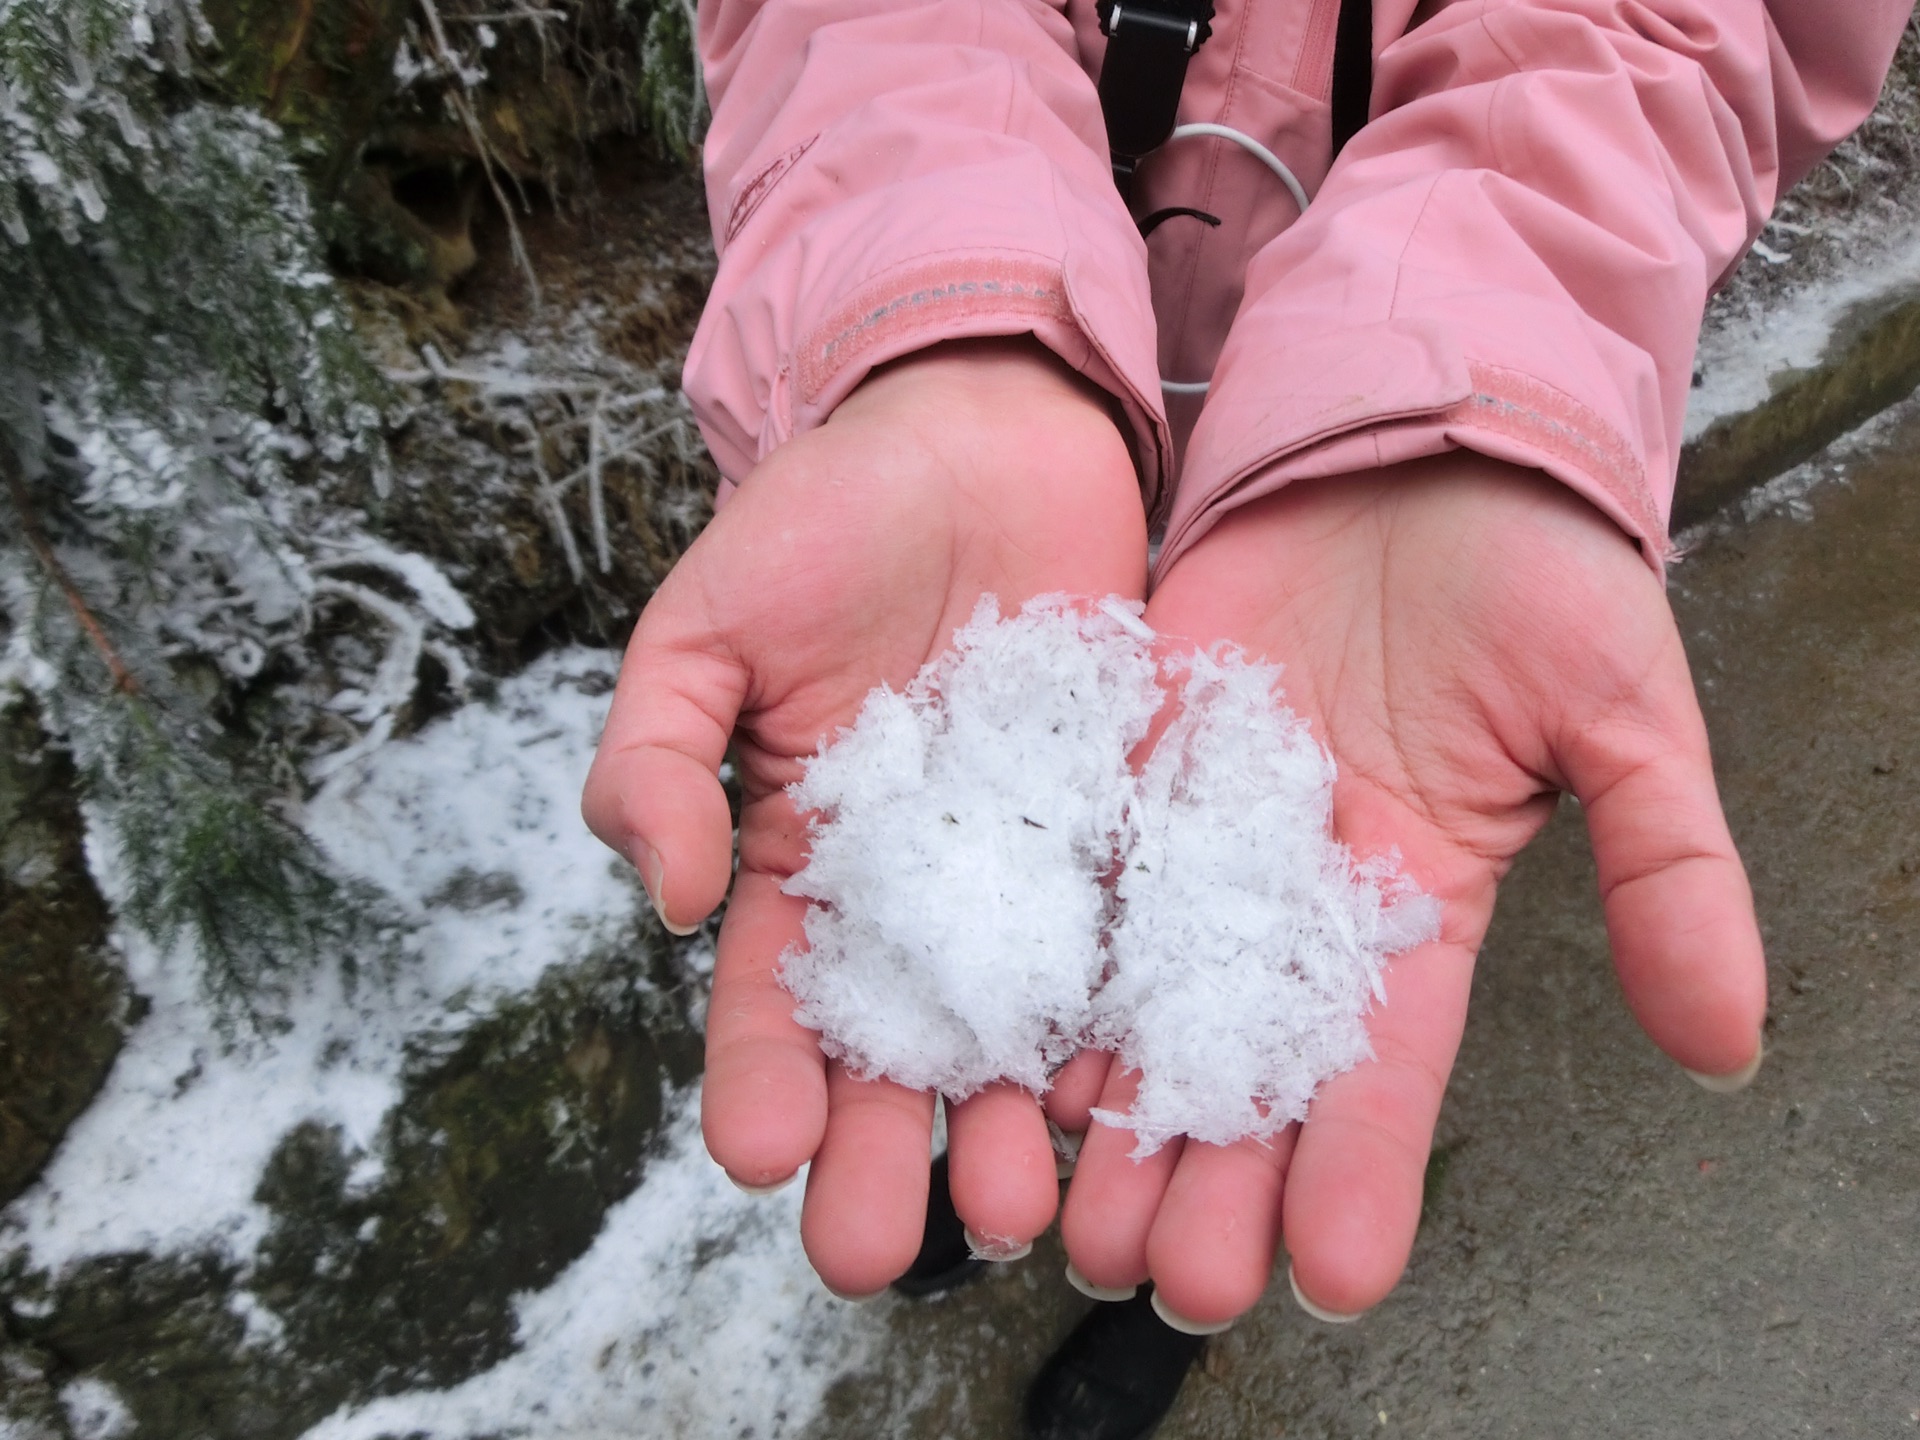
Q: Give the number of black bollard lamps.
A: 0